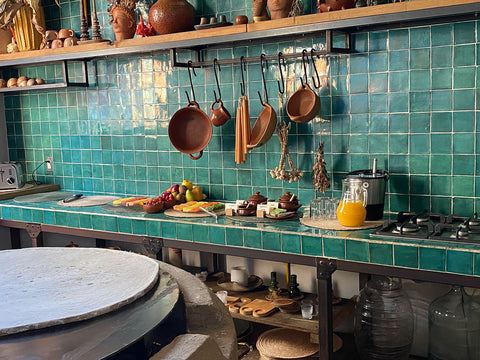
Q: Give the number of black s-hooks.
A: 7